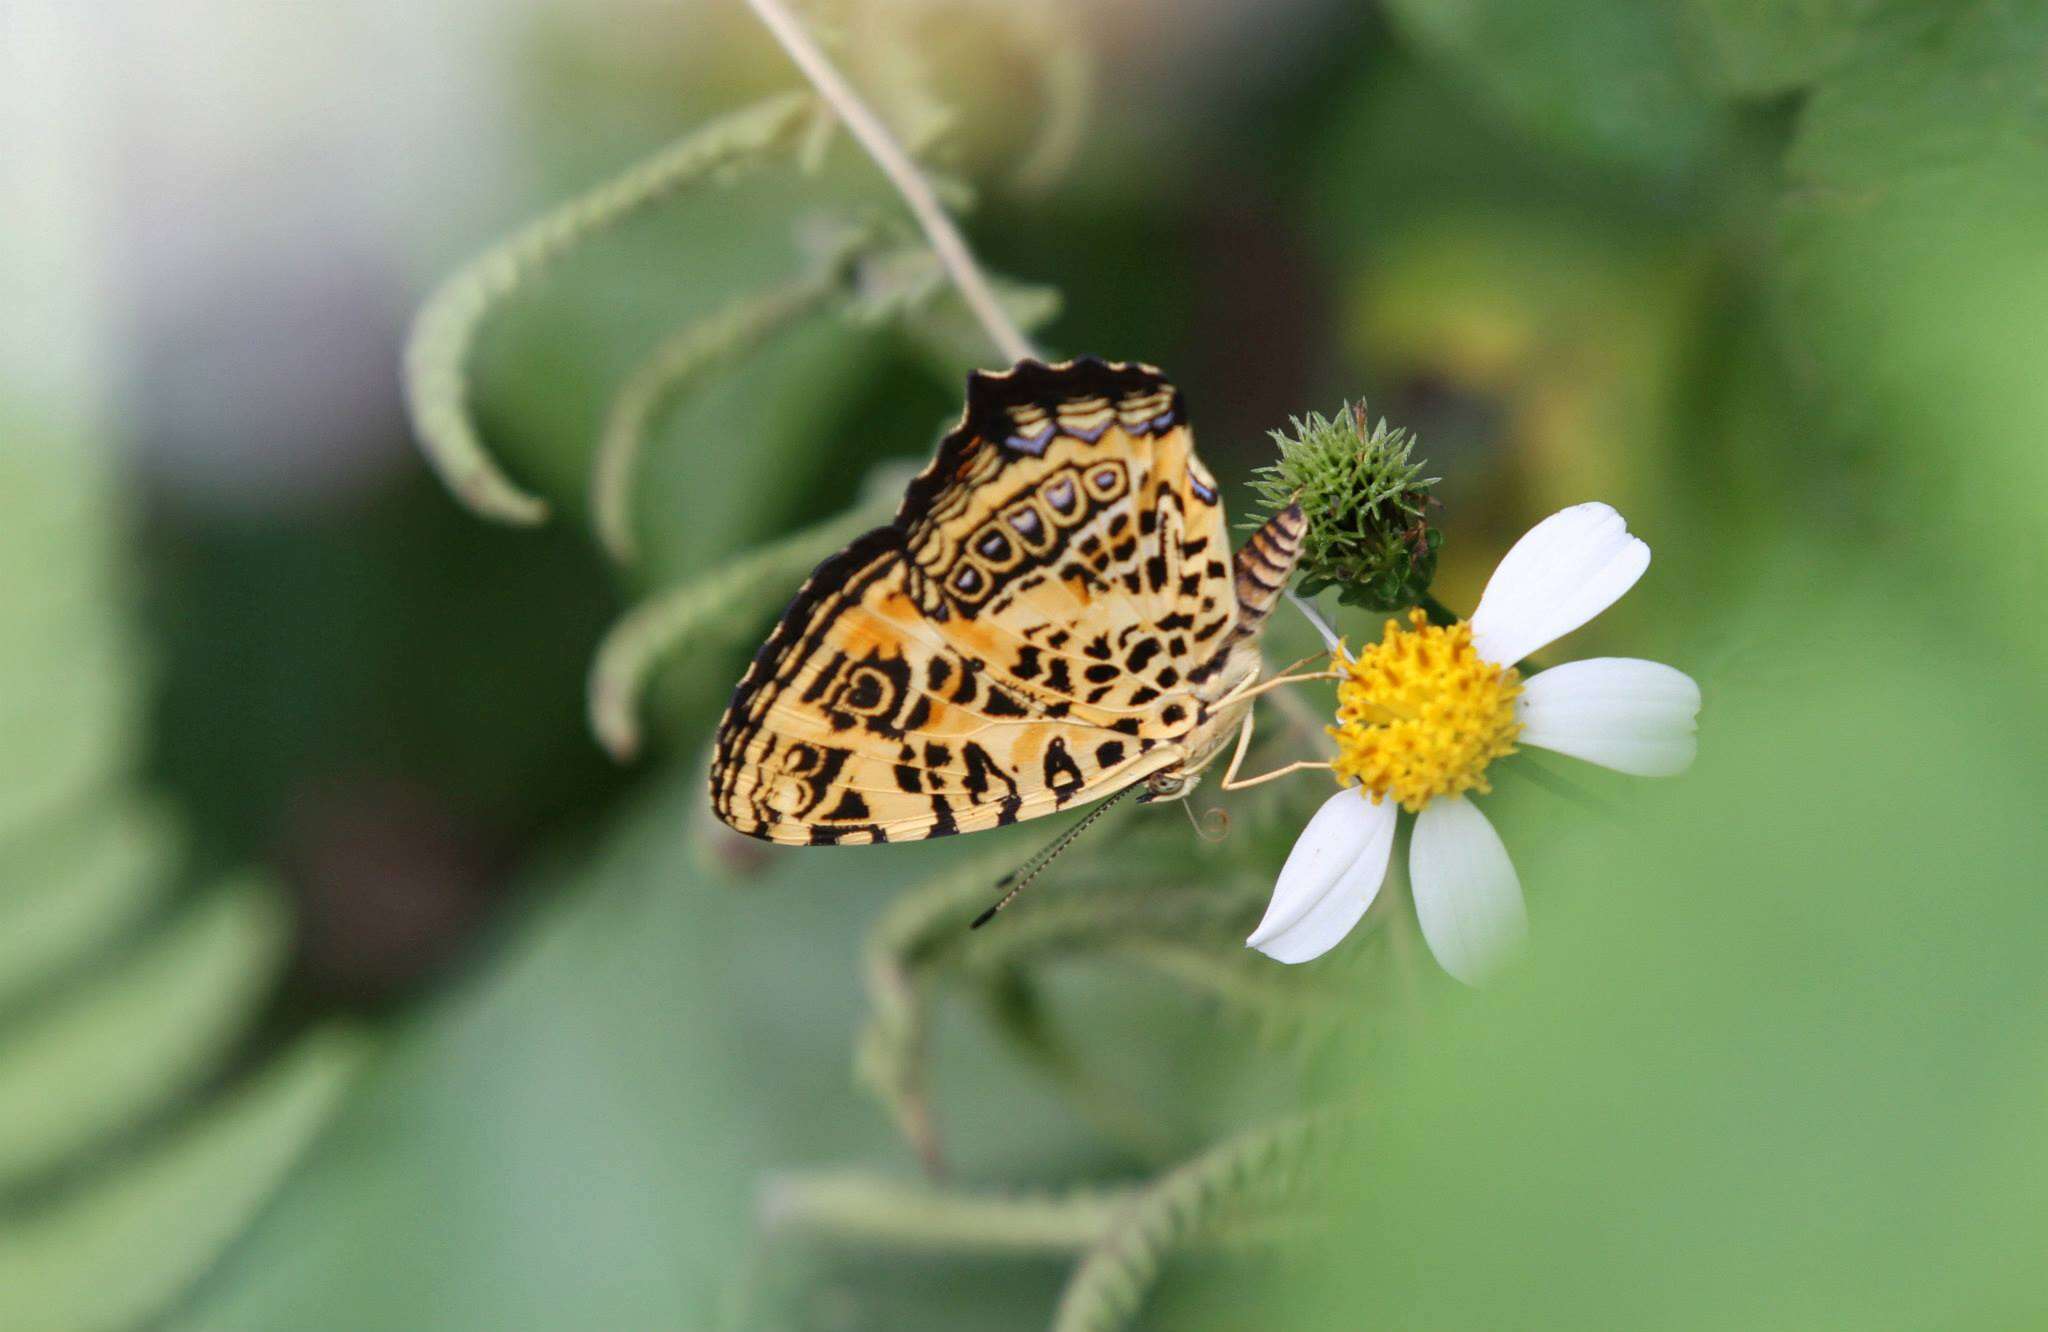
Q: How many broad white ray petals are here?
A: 4